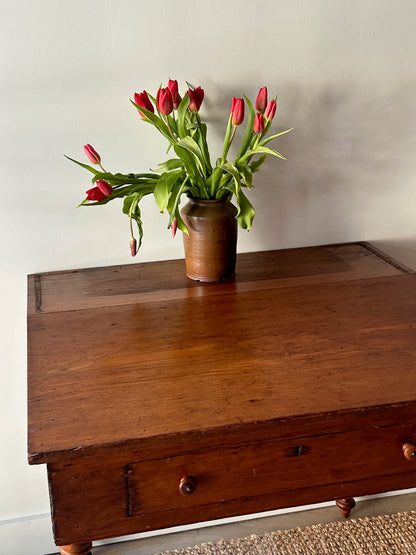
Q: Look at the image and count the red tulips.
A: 13